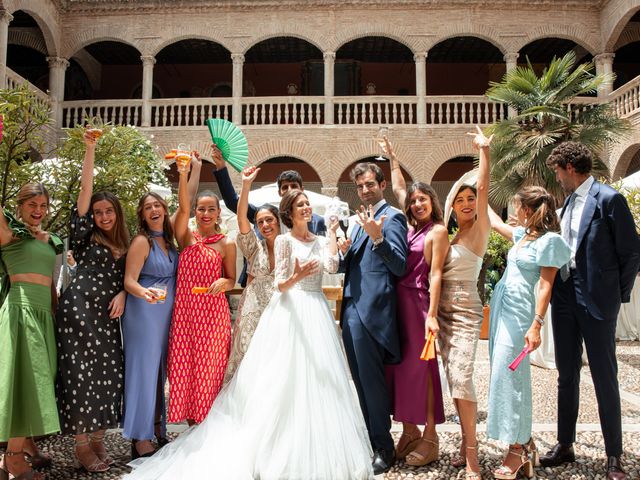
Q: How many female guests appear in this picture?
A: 8